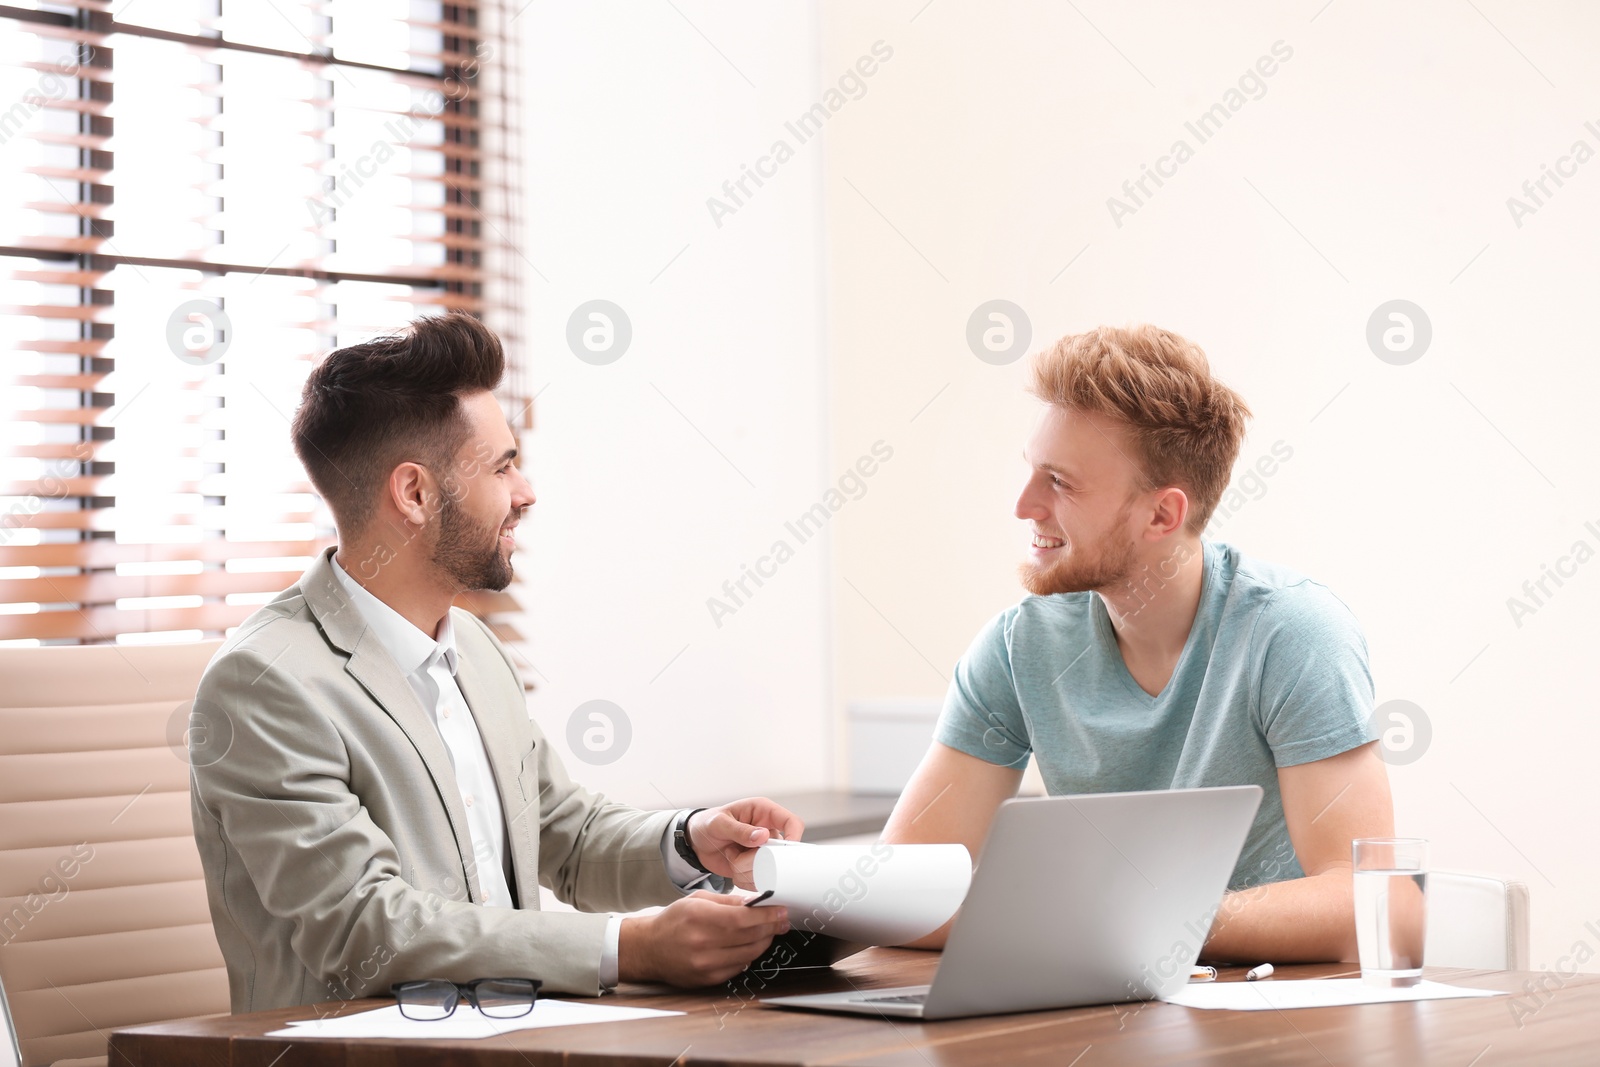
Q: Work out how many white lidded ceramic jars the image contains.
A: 0